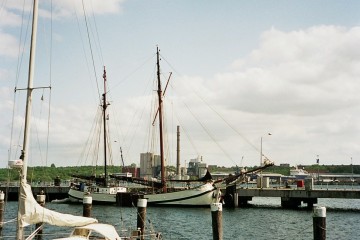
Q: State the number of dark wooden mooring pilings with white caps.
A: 6